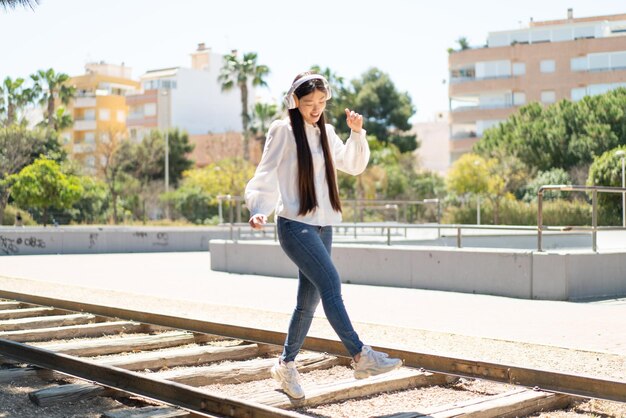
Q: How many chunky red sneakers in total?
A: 0